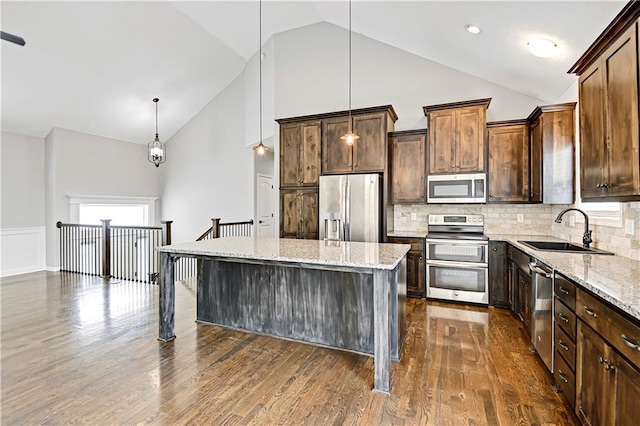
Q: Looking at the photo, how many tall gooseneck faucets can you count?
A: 1